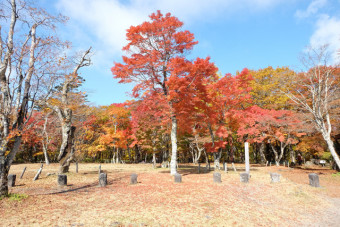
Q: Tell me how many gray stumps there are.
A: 9